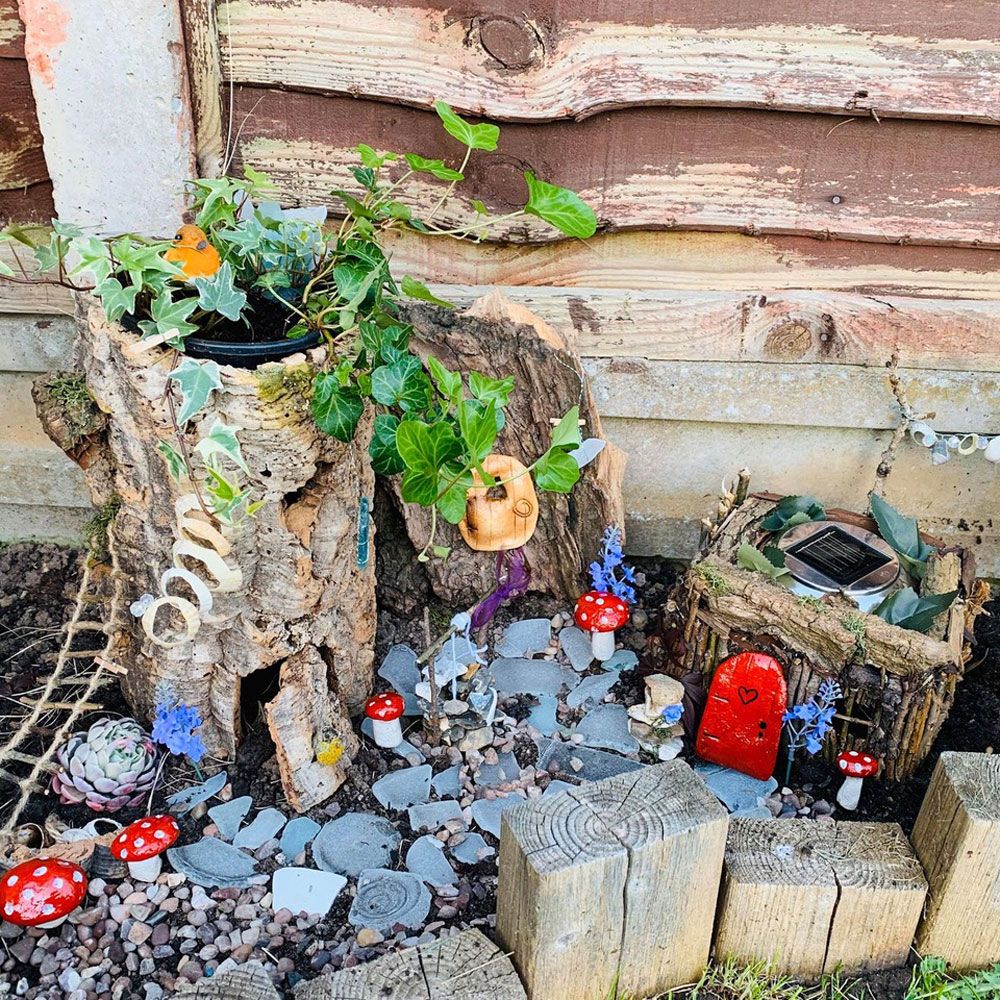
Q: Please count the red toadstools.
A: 5